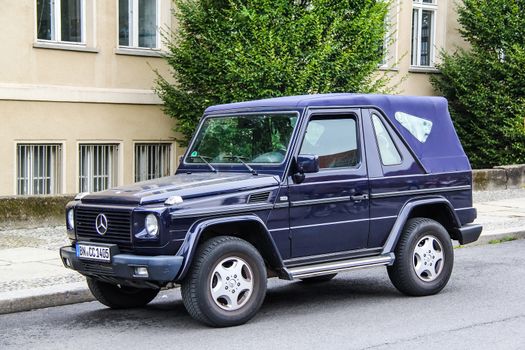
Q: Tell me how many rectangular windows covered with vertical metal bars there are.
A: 3